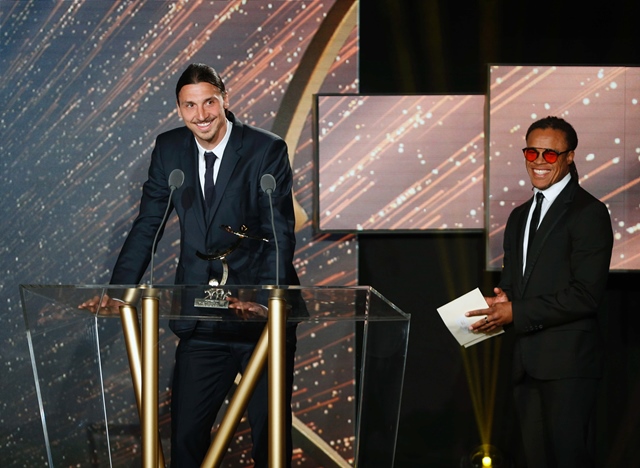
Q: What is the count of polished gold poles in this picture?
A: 4